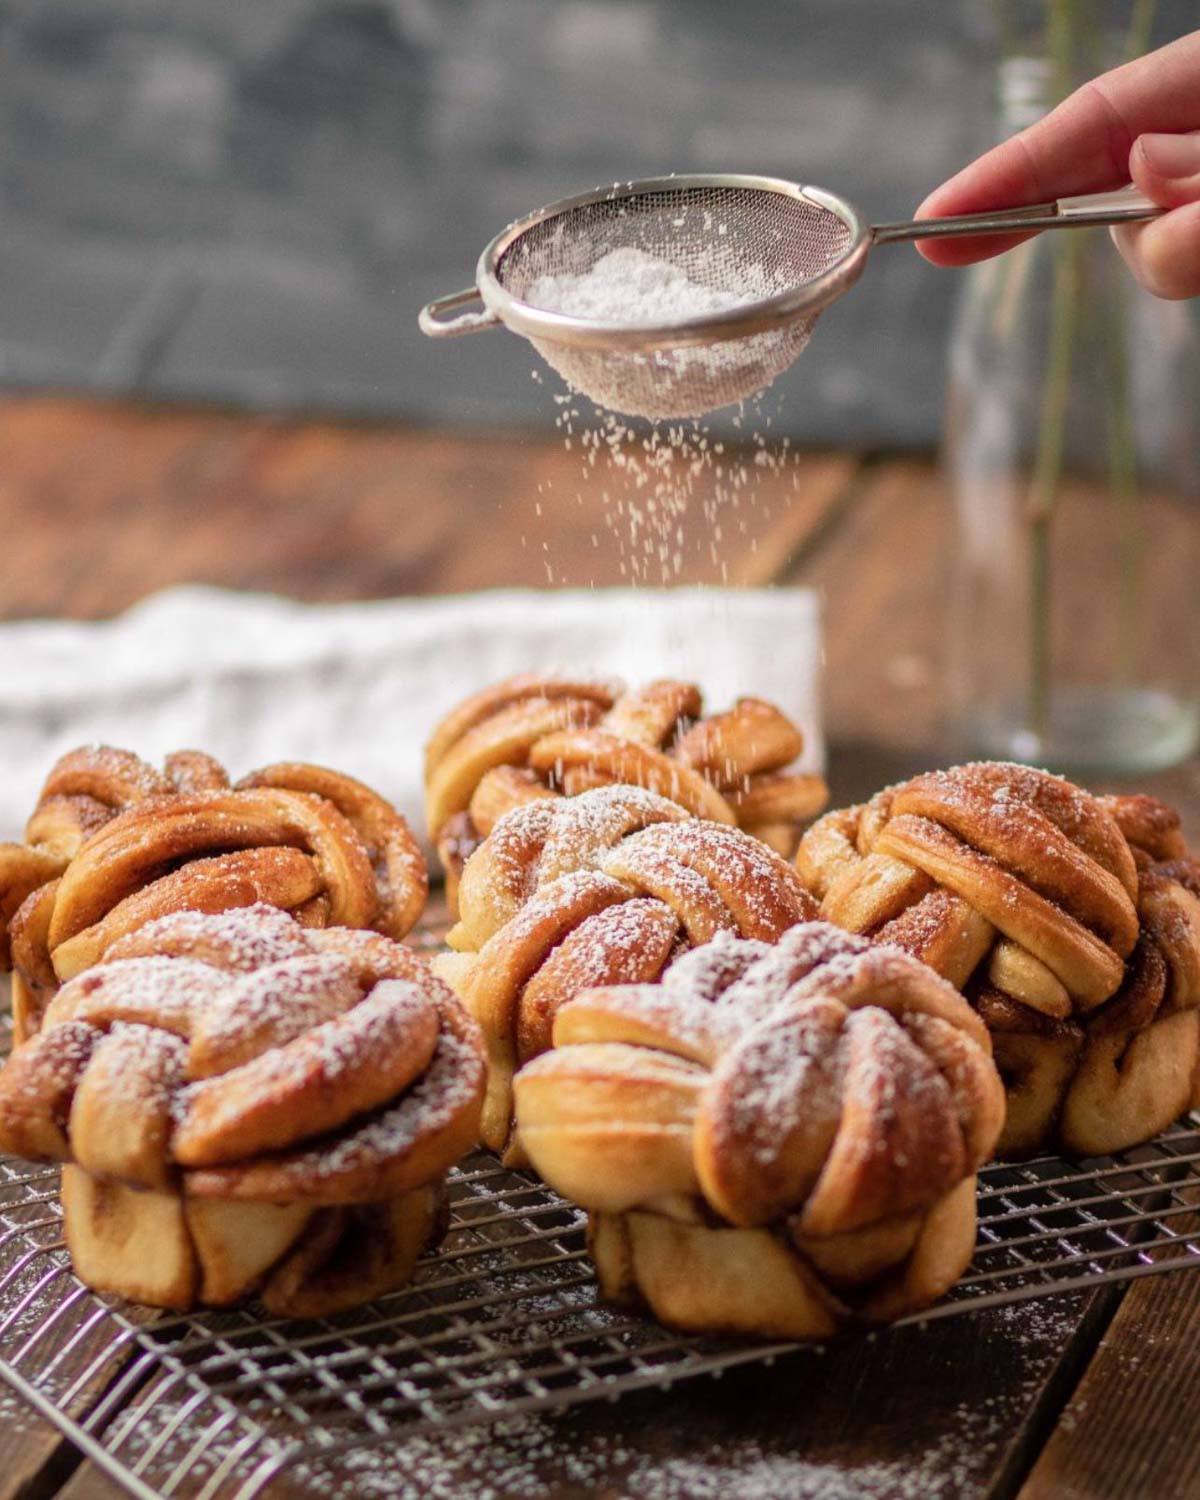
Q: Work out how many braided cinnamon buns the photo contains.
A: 6